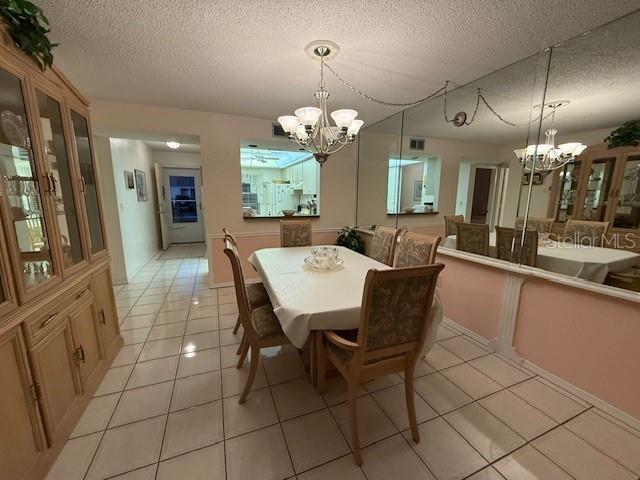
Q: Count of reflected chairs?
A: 5